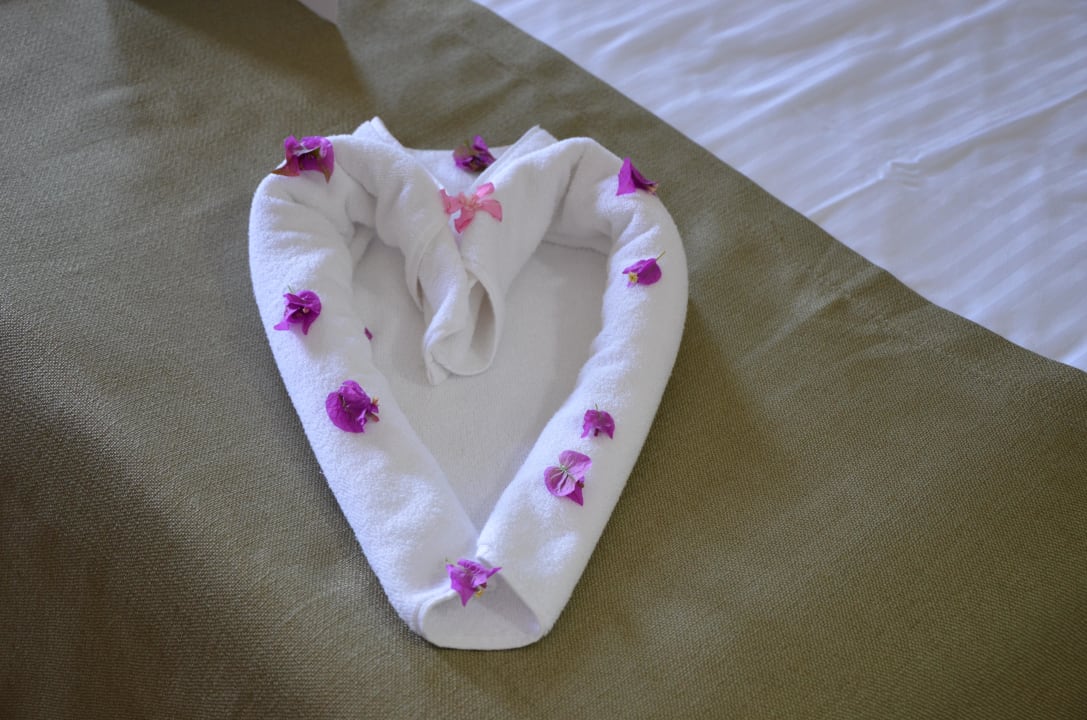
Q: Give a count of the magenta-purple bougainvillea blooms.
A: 9